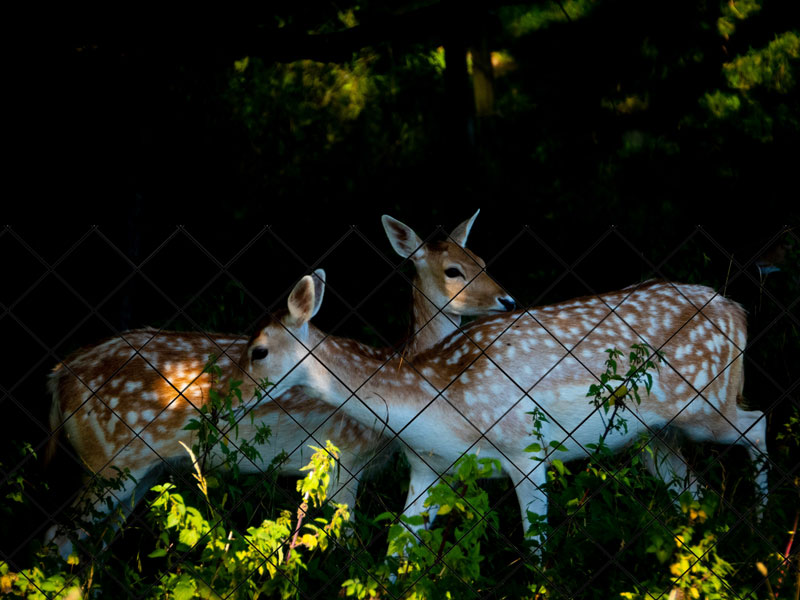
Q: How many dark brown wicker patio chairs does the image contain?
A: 0